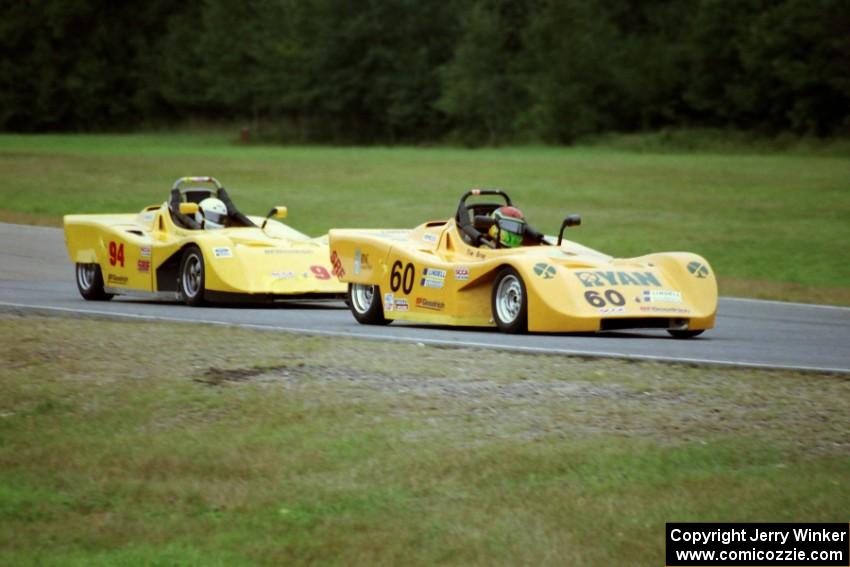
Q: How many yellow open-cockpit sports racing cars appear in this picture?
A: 2